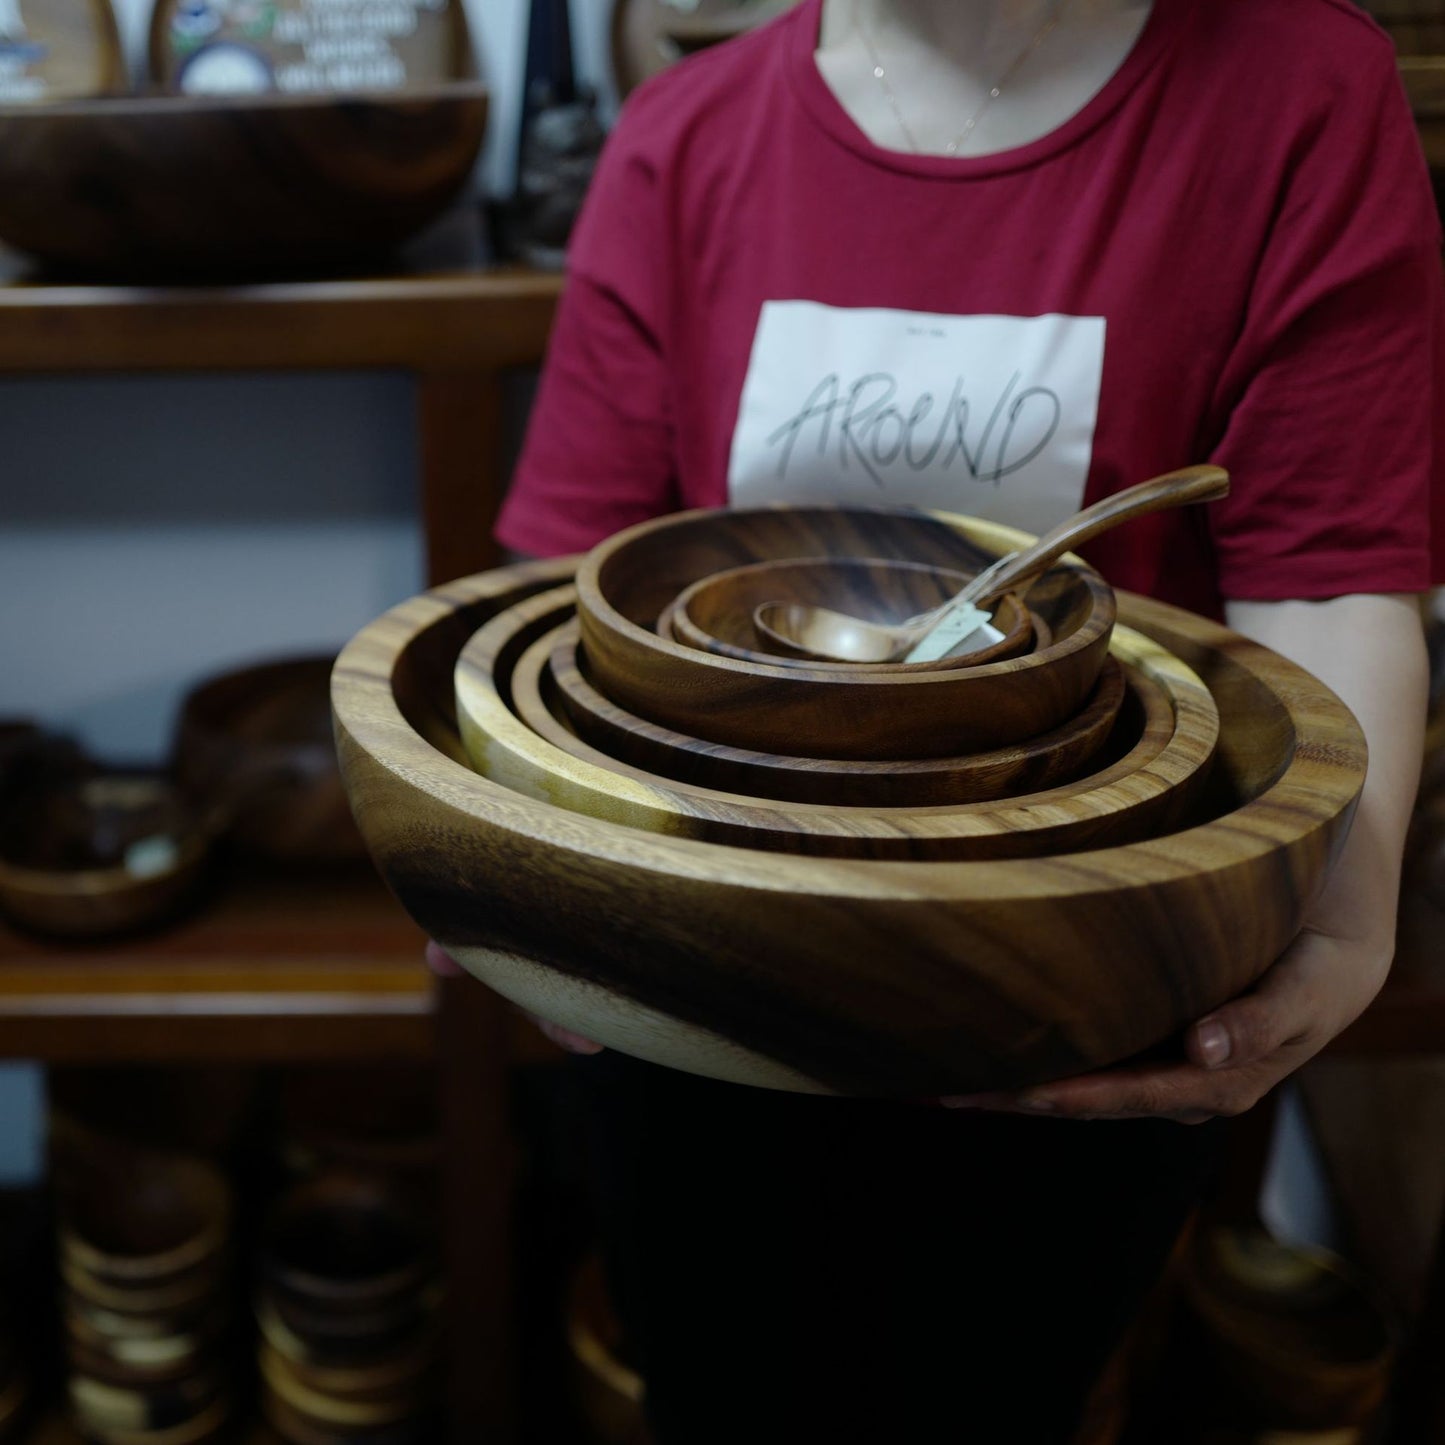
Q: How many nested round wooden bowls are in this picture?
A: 7